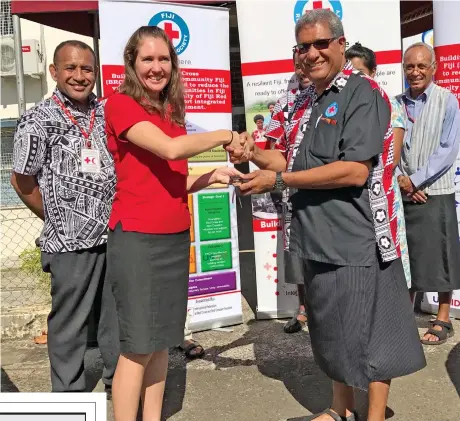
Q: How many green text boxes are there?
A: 2